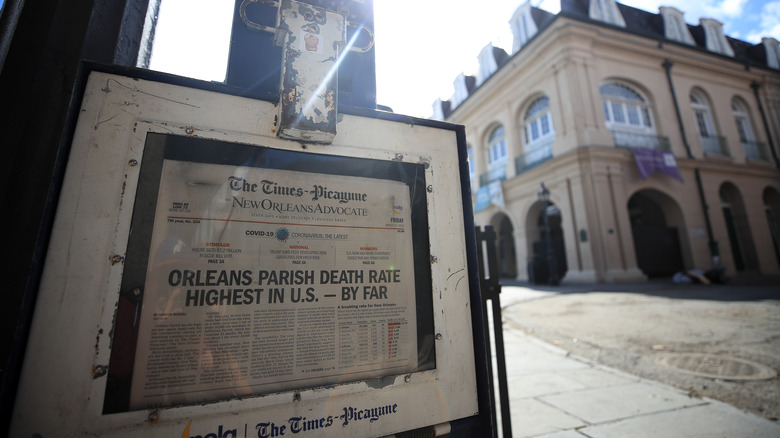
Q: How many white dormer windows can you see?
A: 8